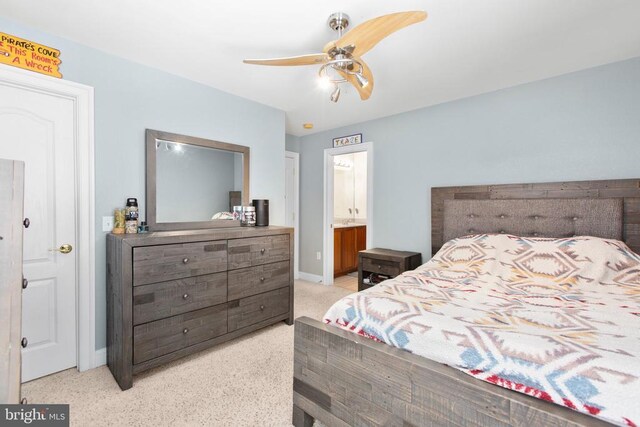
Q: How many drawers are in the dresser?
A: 6